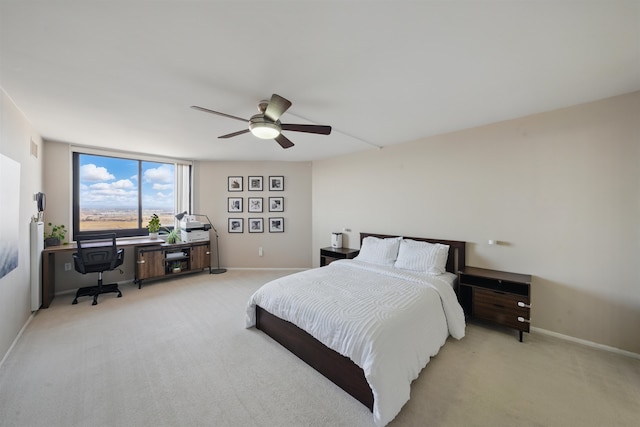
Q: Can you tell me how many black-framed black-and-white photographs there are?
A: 9